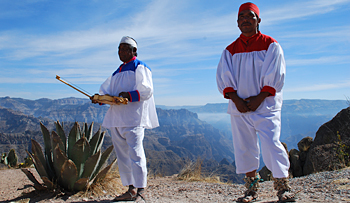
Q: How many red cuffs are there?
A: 2